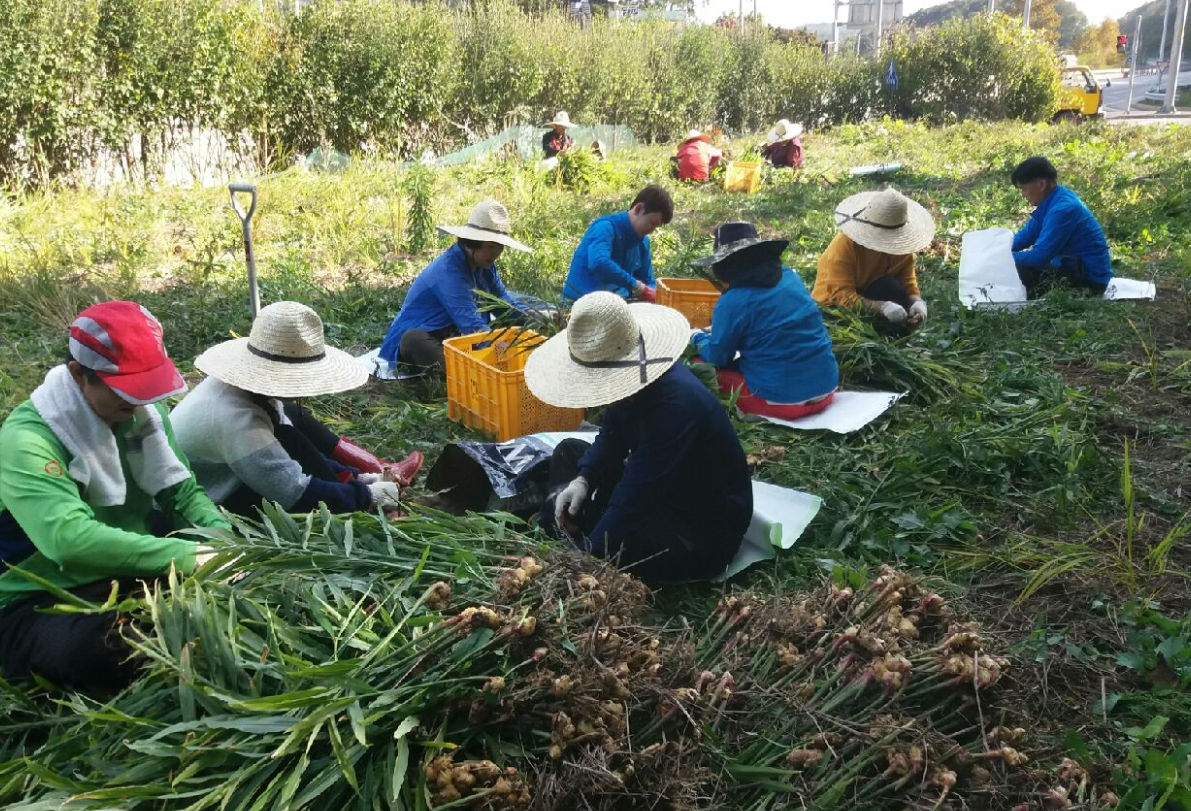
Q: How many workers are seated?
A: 11